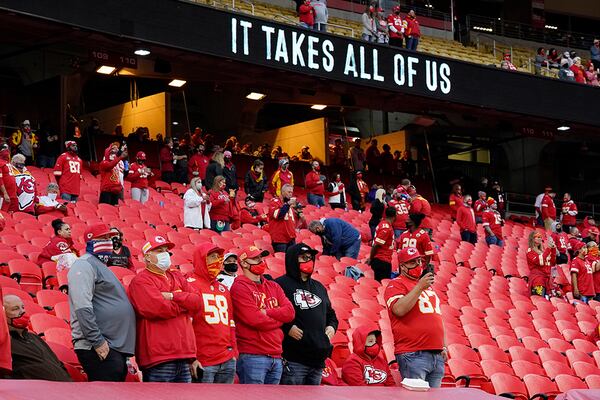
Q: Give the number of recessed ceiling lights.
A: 6